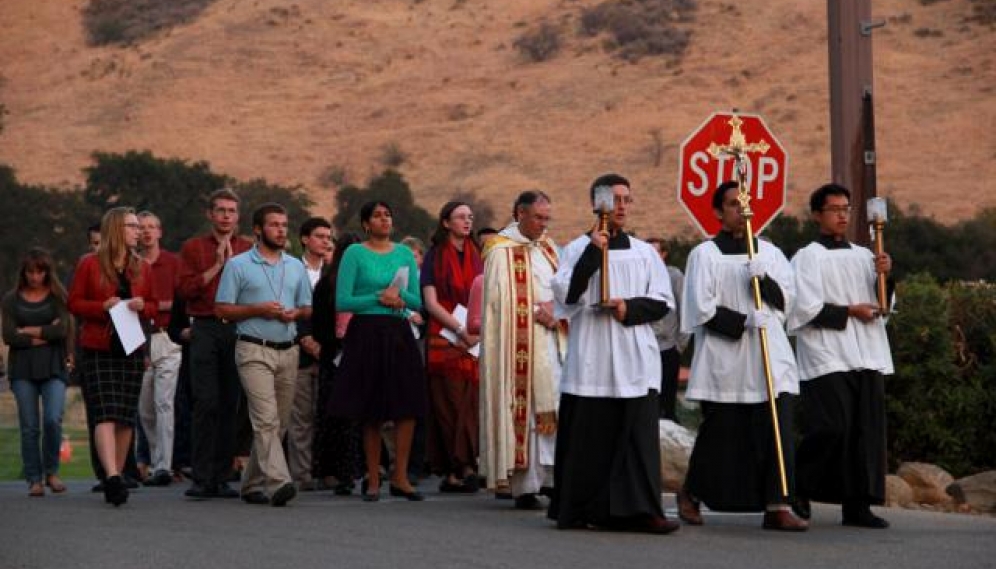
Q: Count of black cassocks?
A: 3